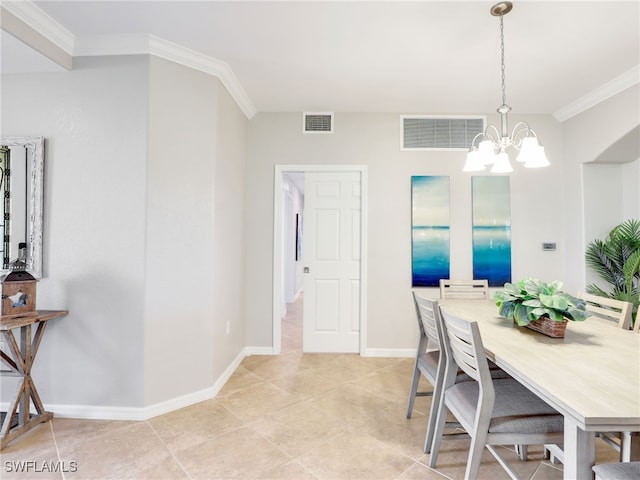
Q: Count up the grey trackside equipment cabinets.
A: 0